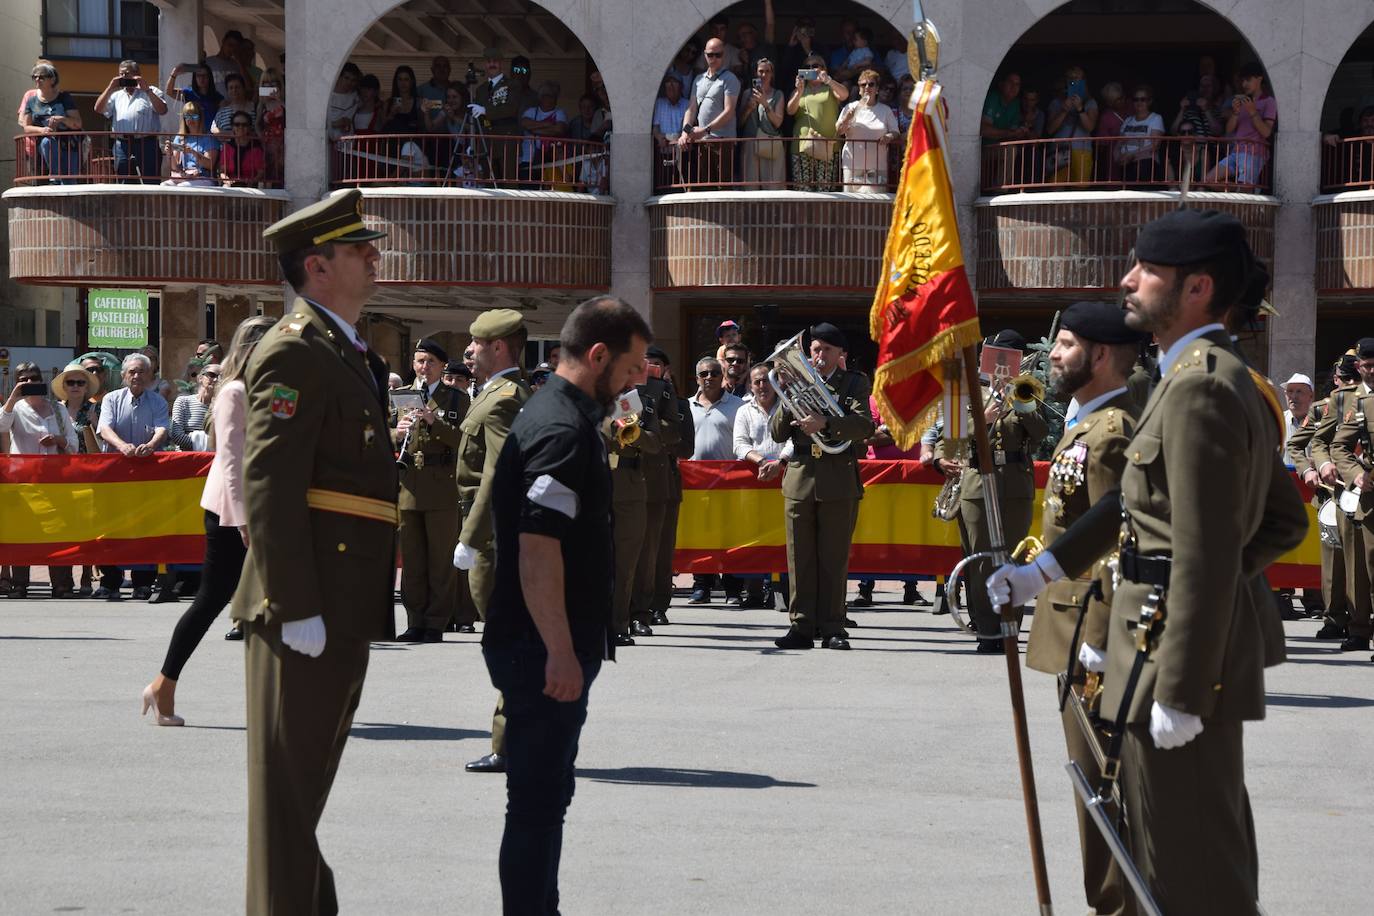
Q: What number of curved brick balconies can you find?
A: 5